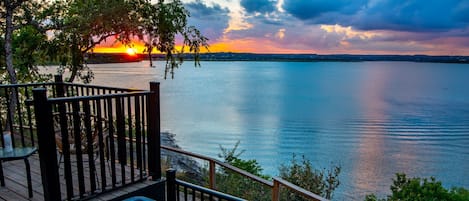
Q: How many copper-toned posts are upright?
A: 2